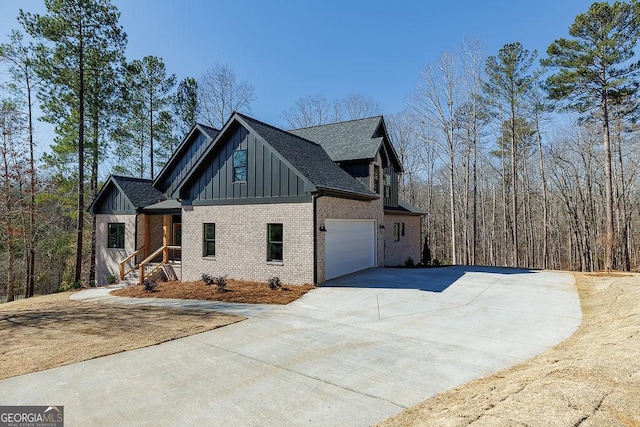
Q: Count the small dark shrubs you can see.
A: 4